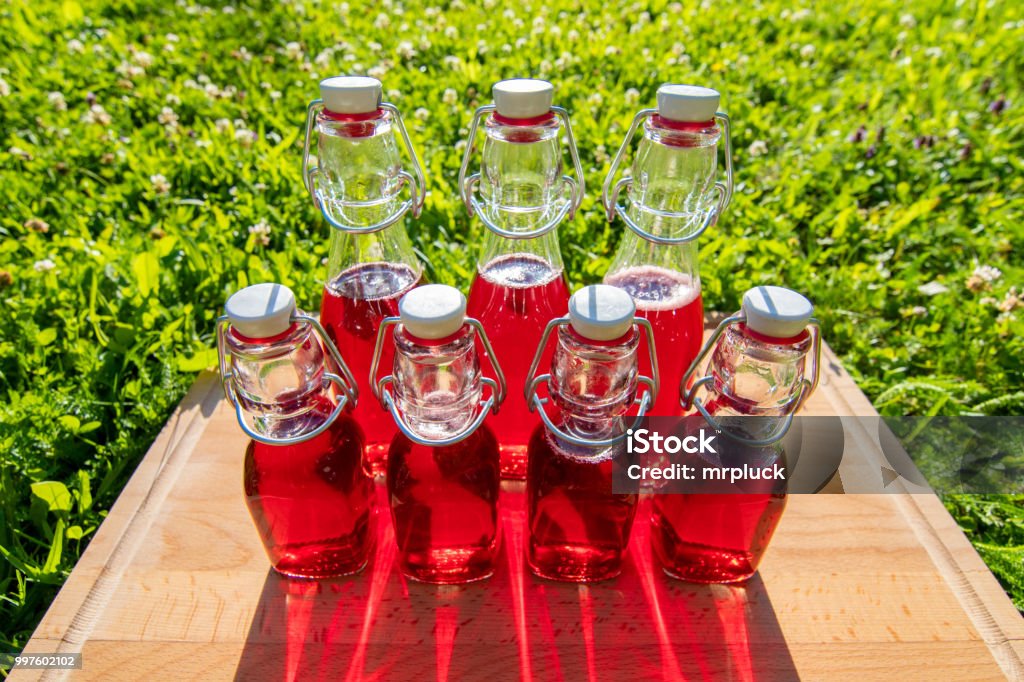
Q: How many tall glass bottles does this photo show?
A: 3